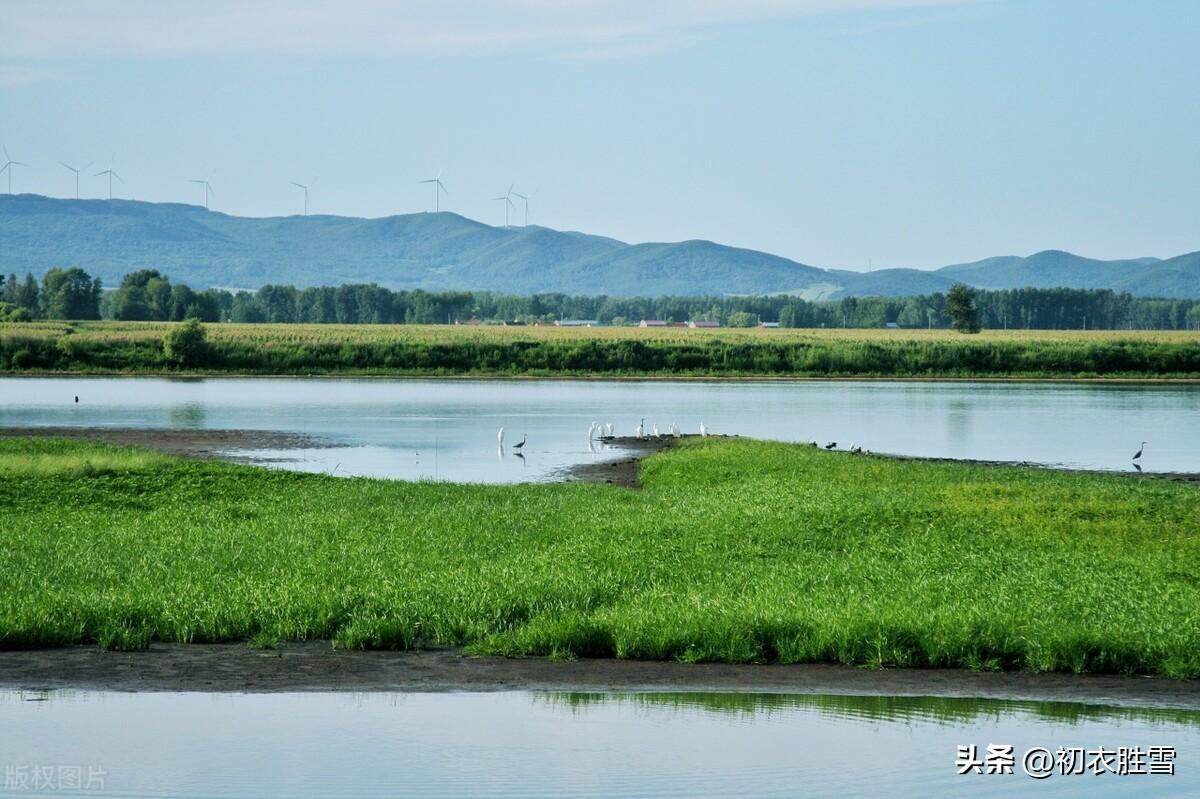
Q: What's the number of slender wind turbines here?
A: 8